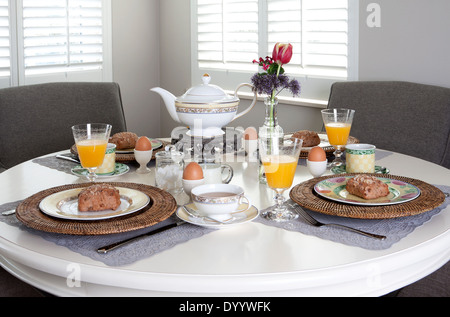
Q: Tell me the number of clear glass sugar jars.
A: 1